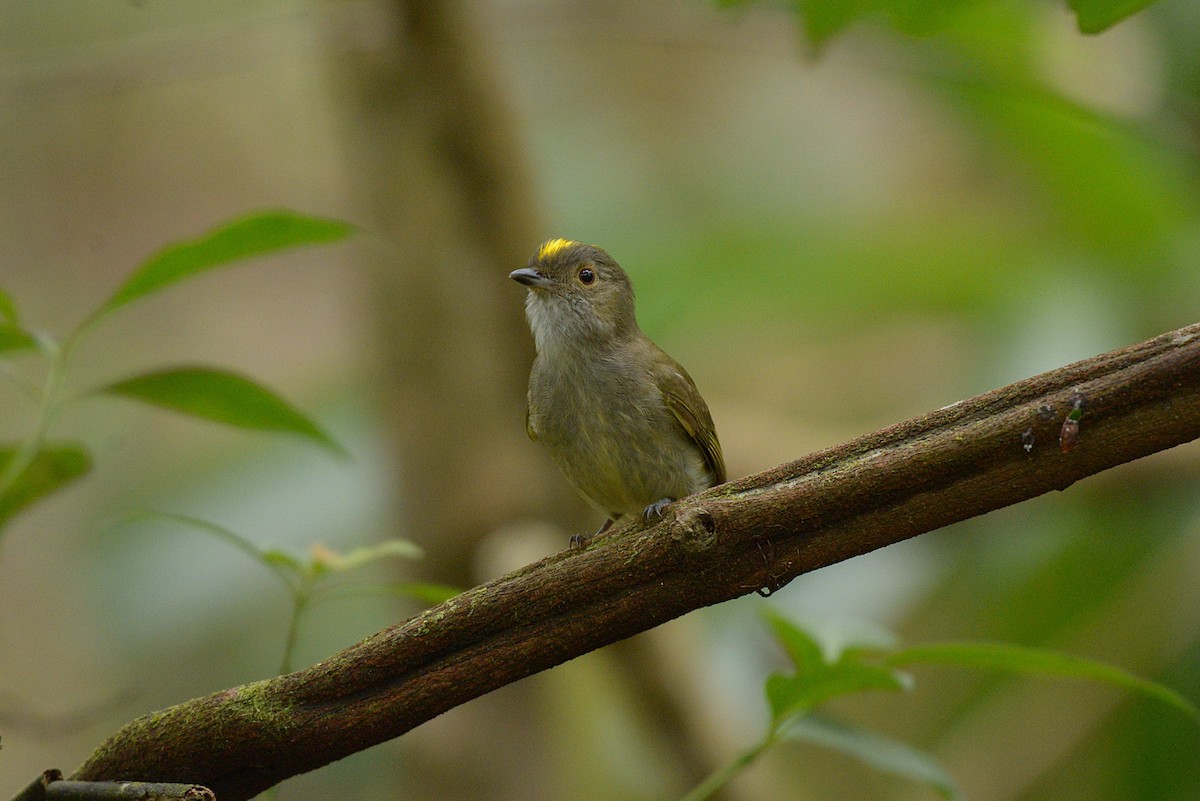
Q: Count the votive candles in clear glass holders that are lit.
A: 0